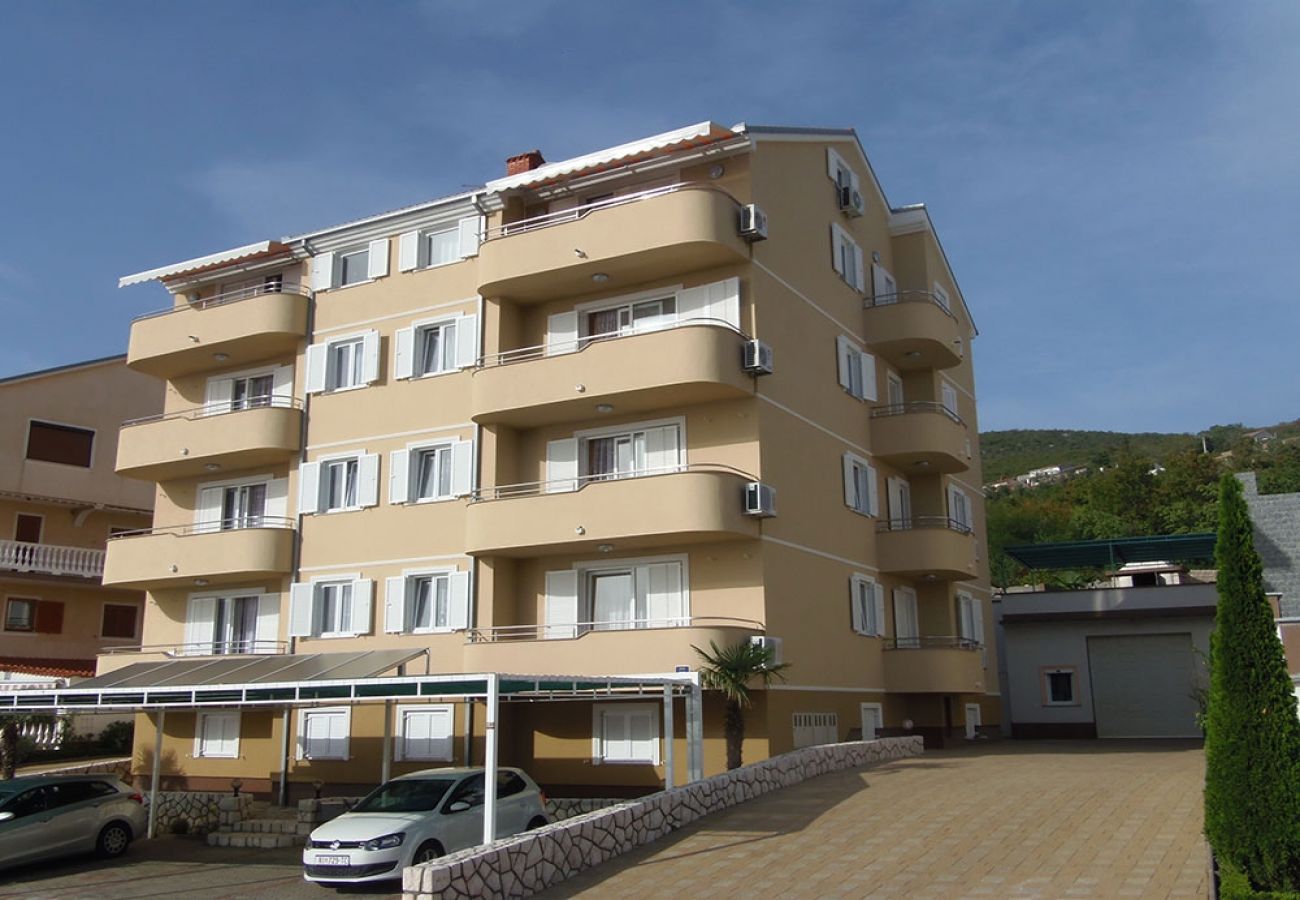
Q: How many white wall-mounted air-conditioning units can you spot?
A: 5